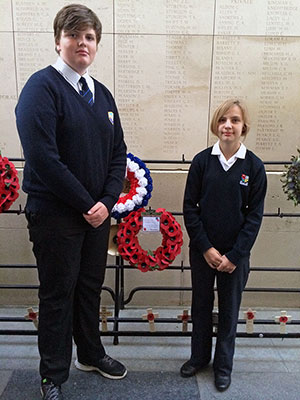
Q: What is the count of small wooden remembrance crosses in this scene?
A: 6